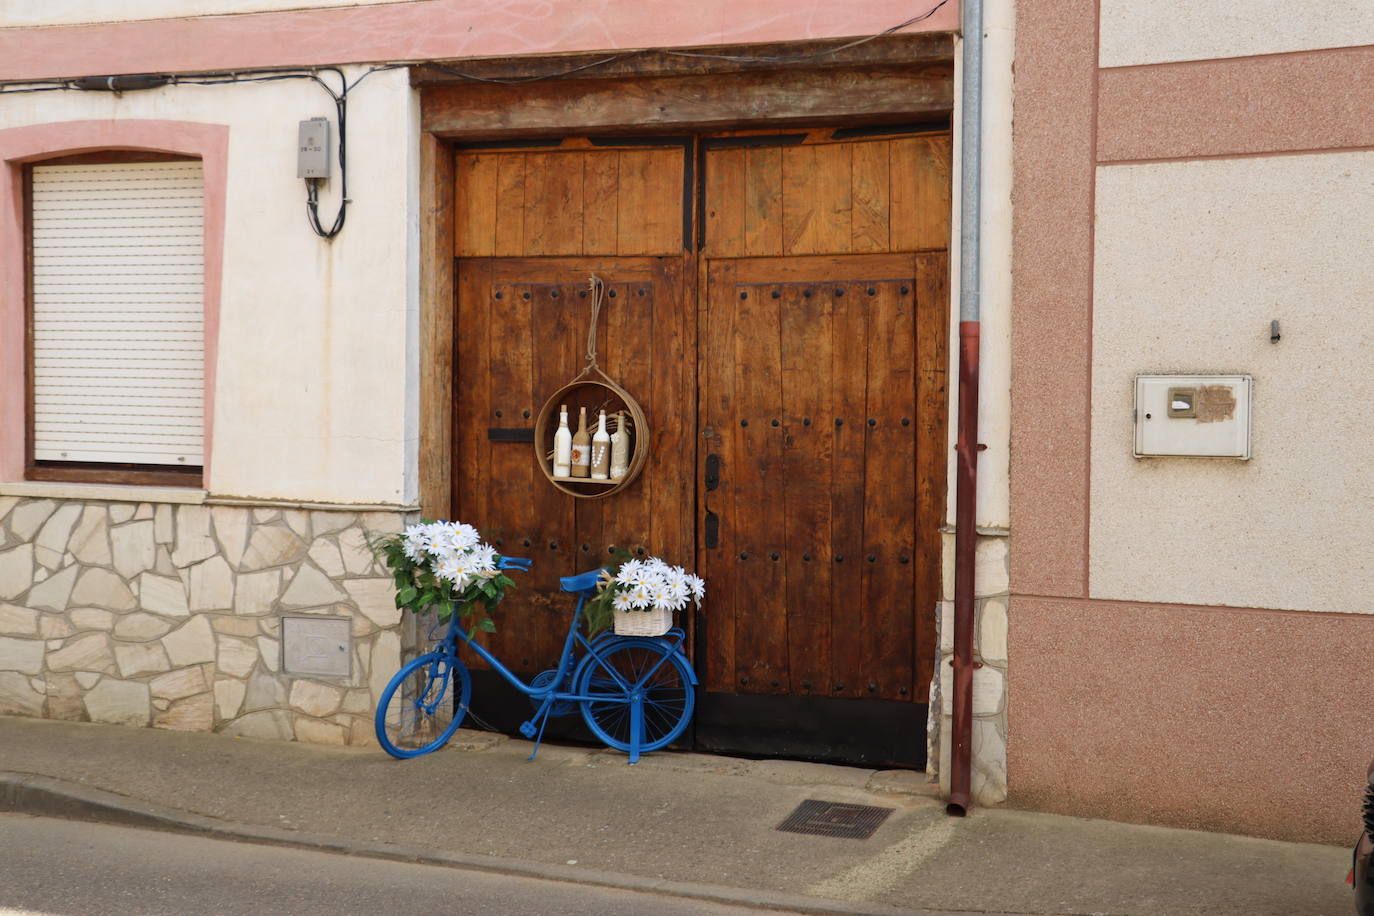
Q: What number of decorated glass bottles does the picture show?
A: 4